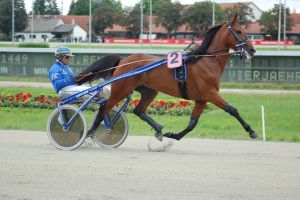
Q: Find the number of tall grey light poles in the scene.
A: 8